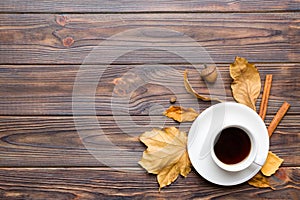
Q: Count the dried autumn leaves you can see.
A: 6